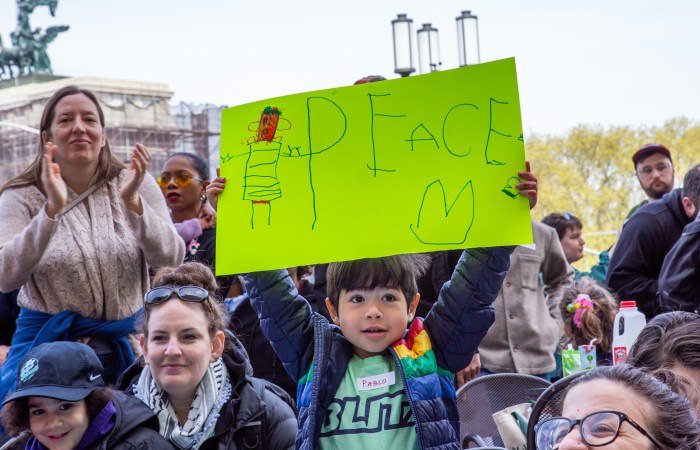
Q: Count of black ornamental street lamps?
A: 3